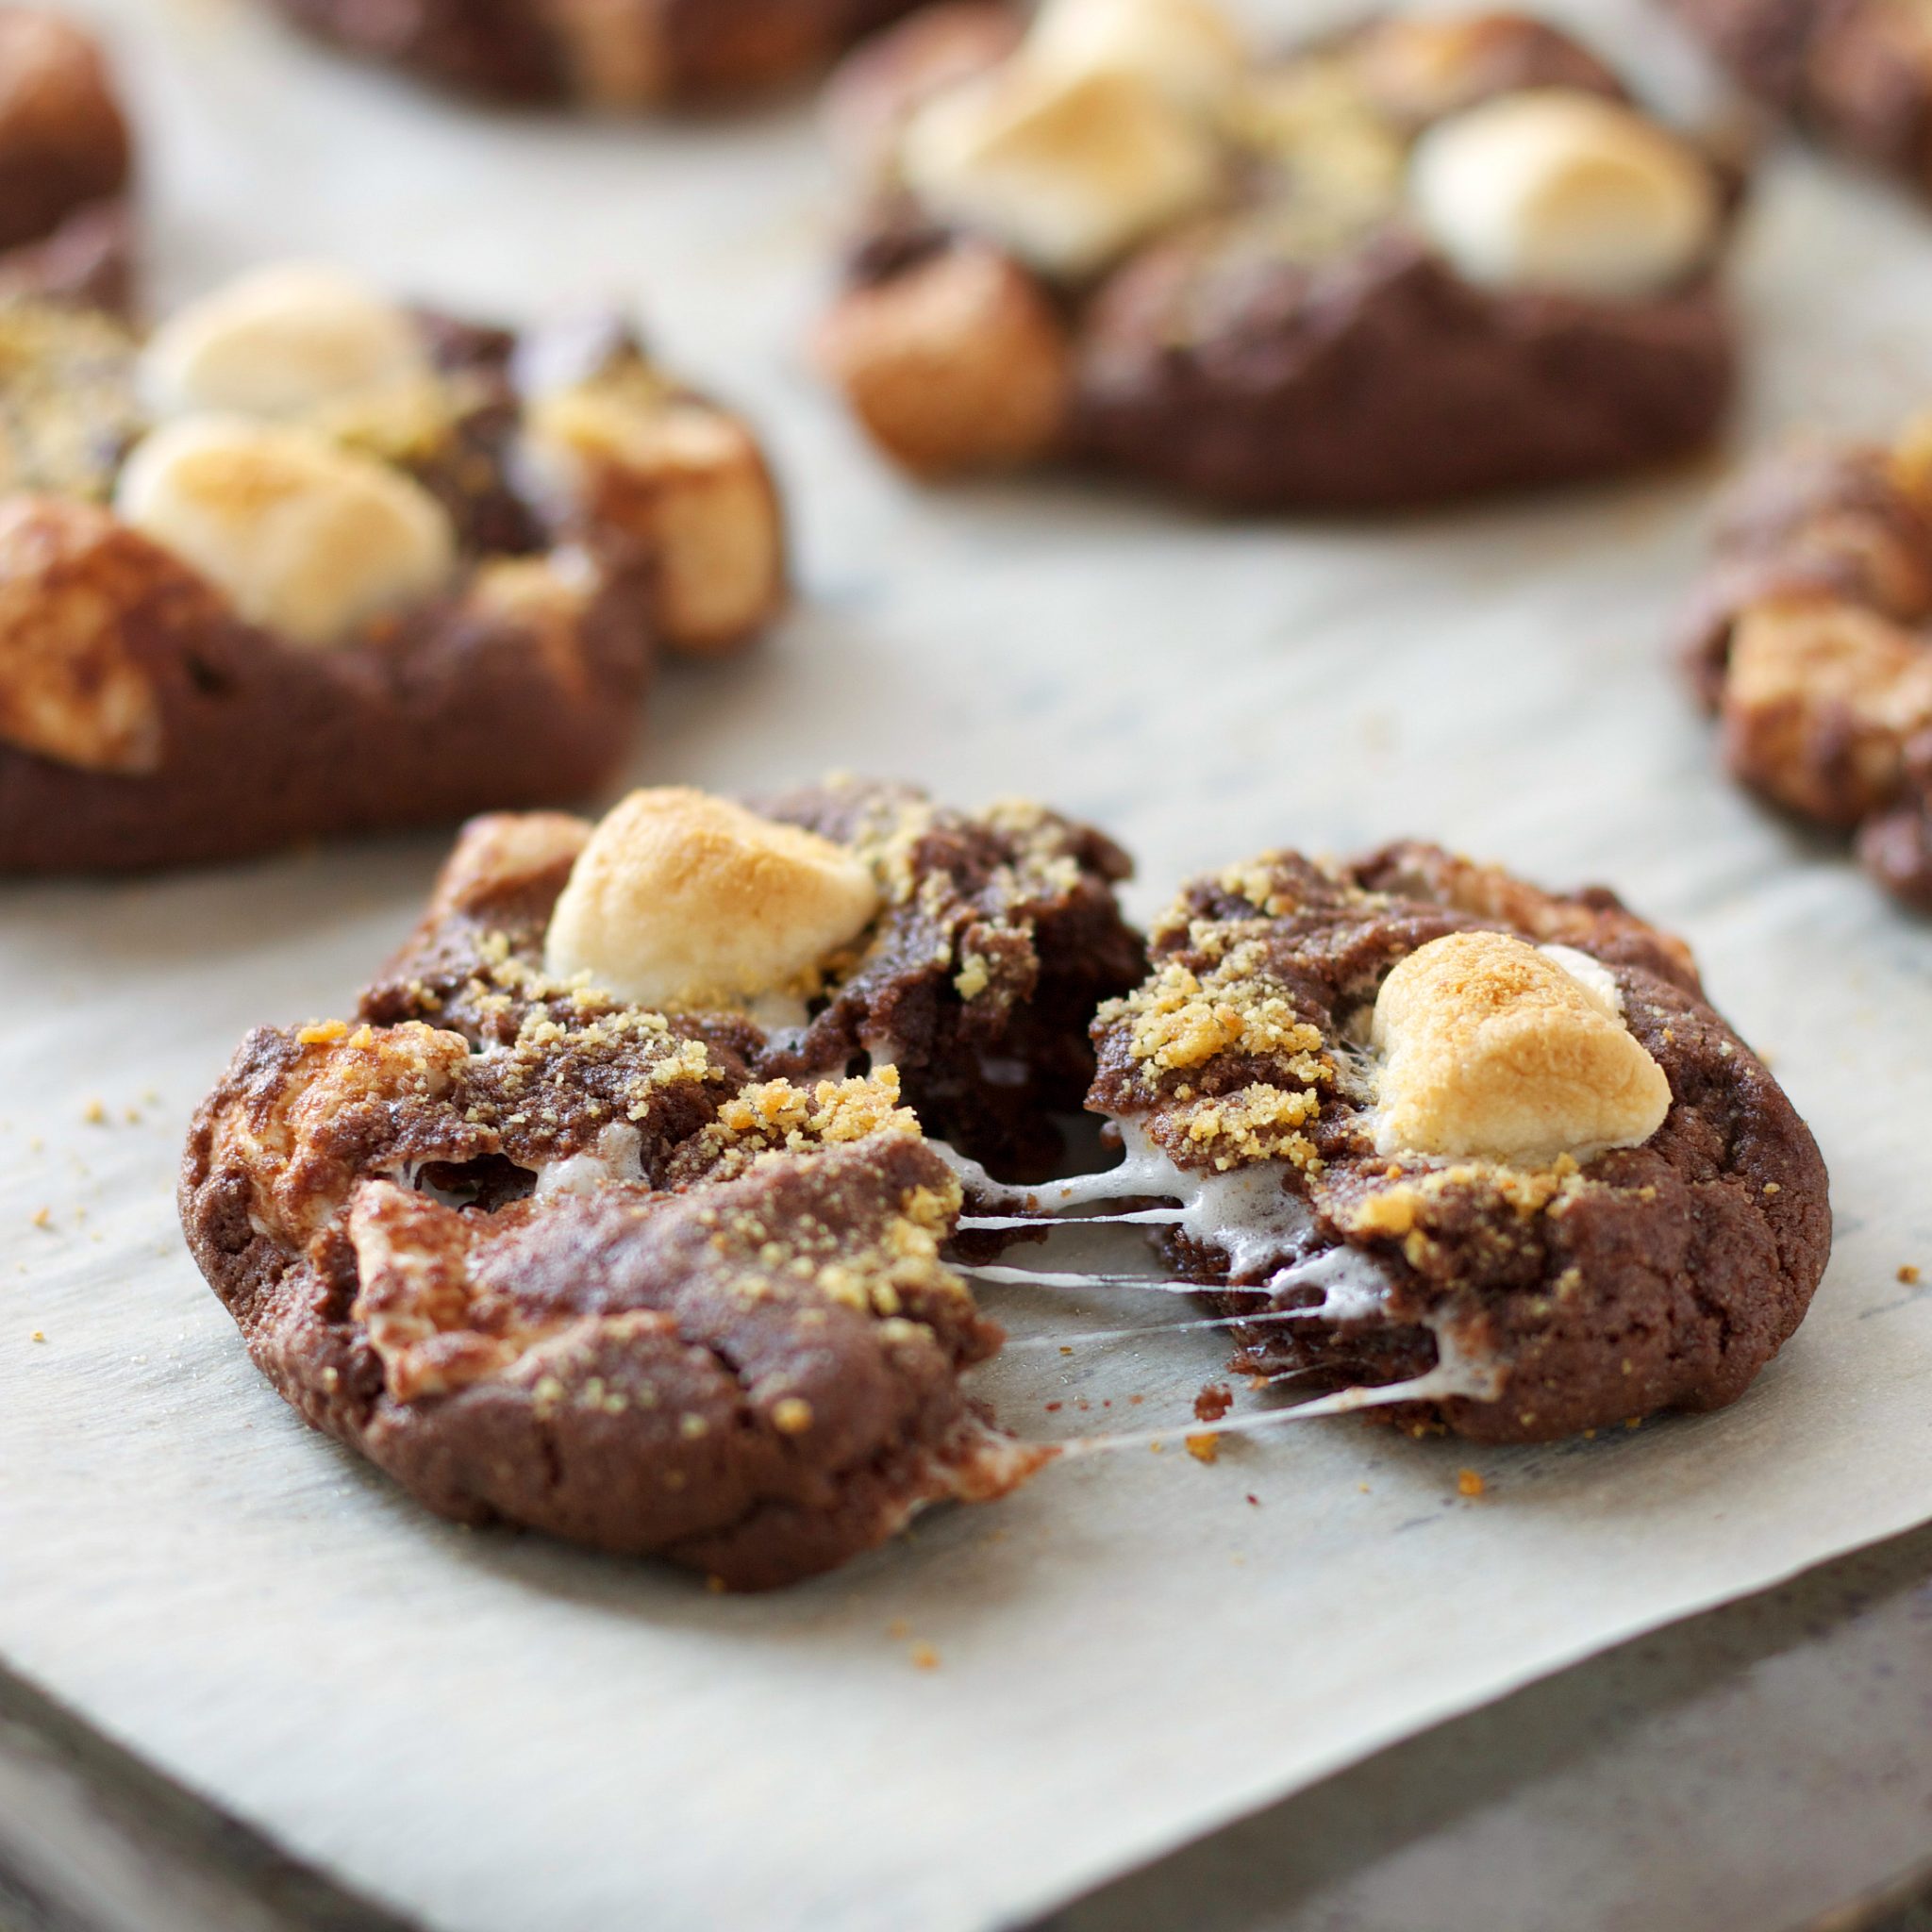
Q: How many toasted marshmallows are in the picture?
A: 7